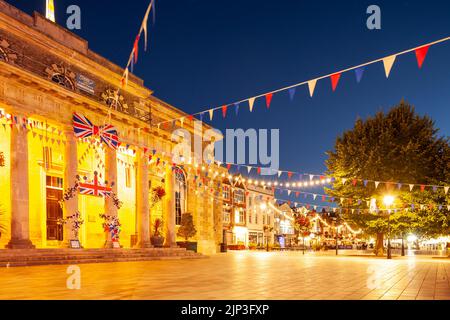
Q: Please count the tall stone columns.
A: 5